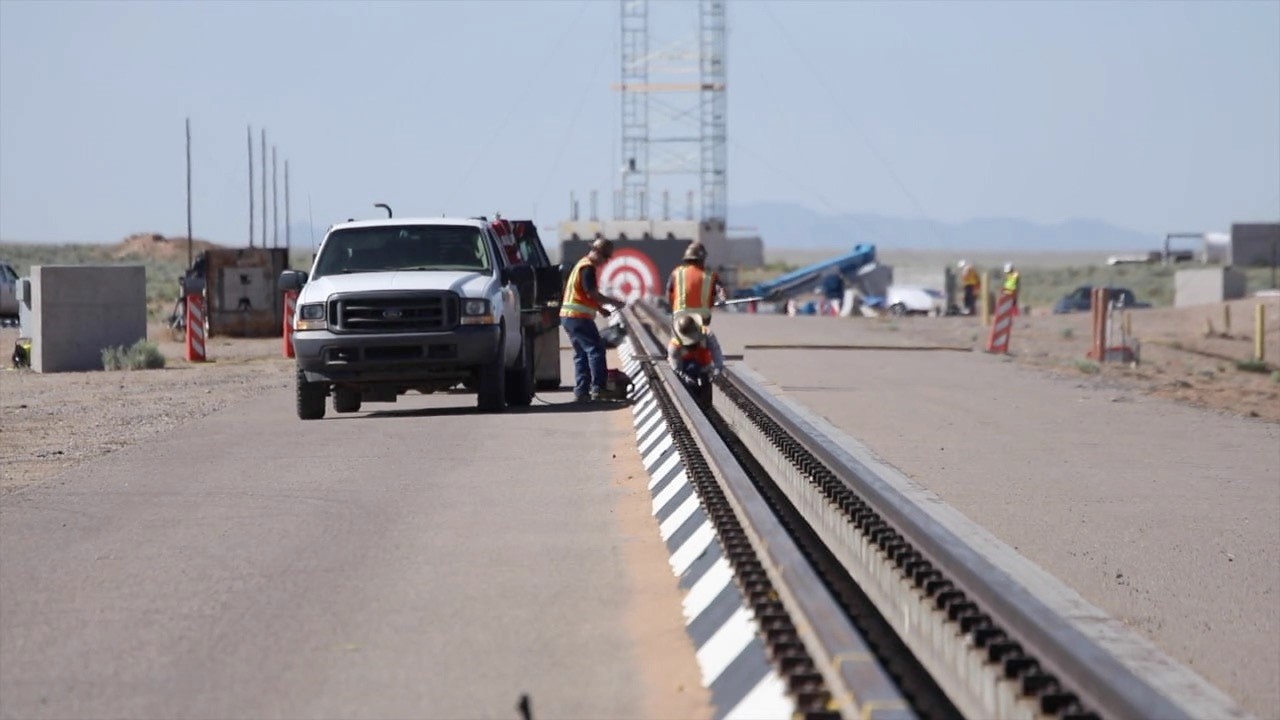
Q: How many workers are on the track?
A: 3